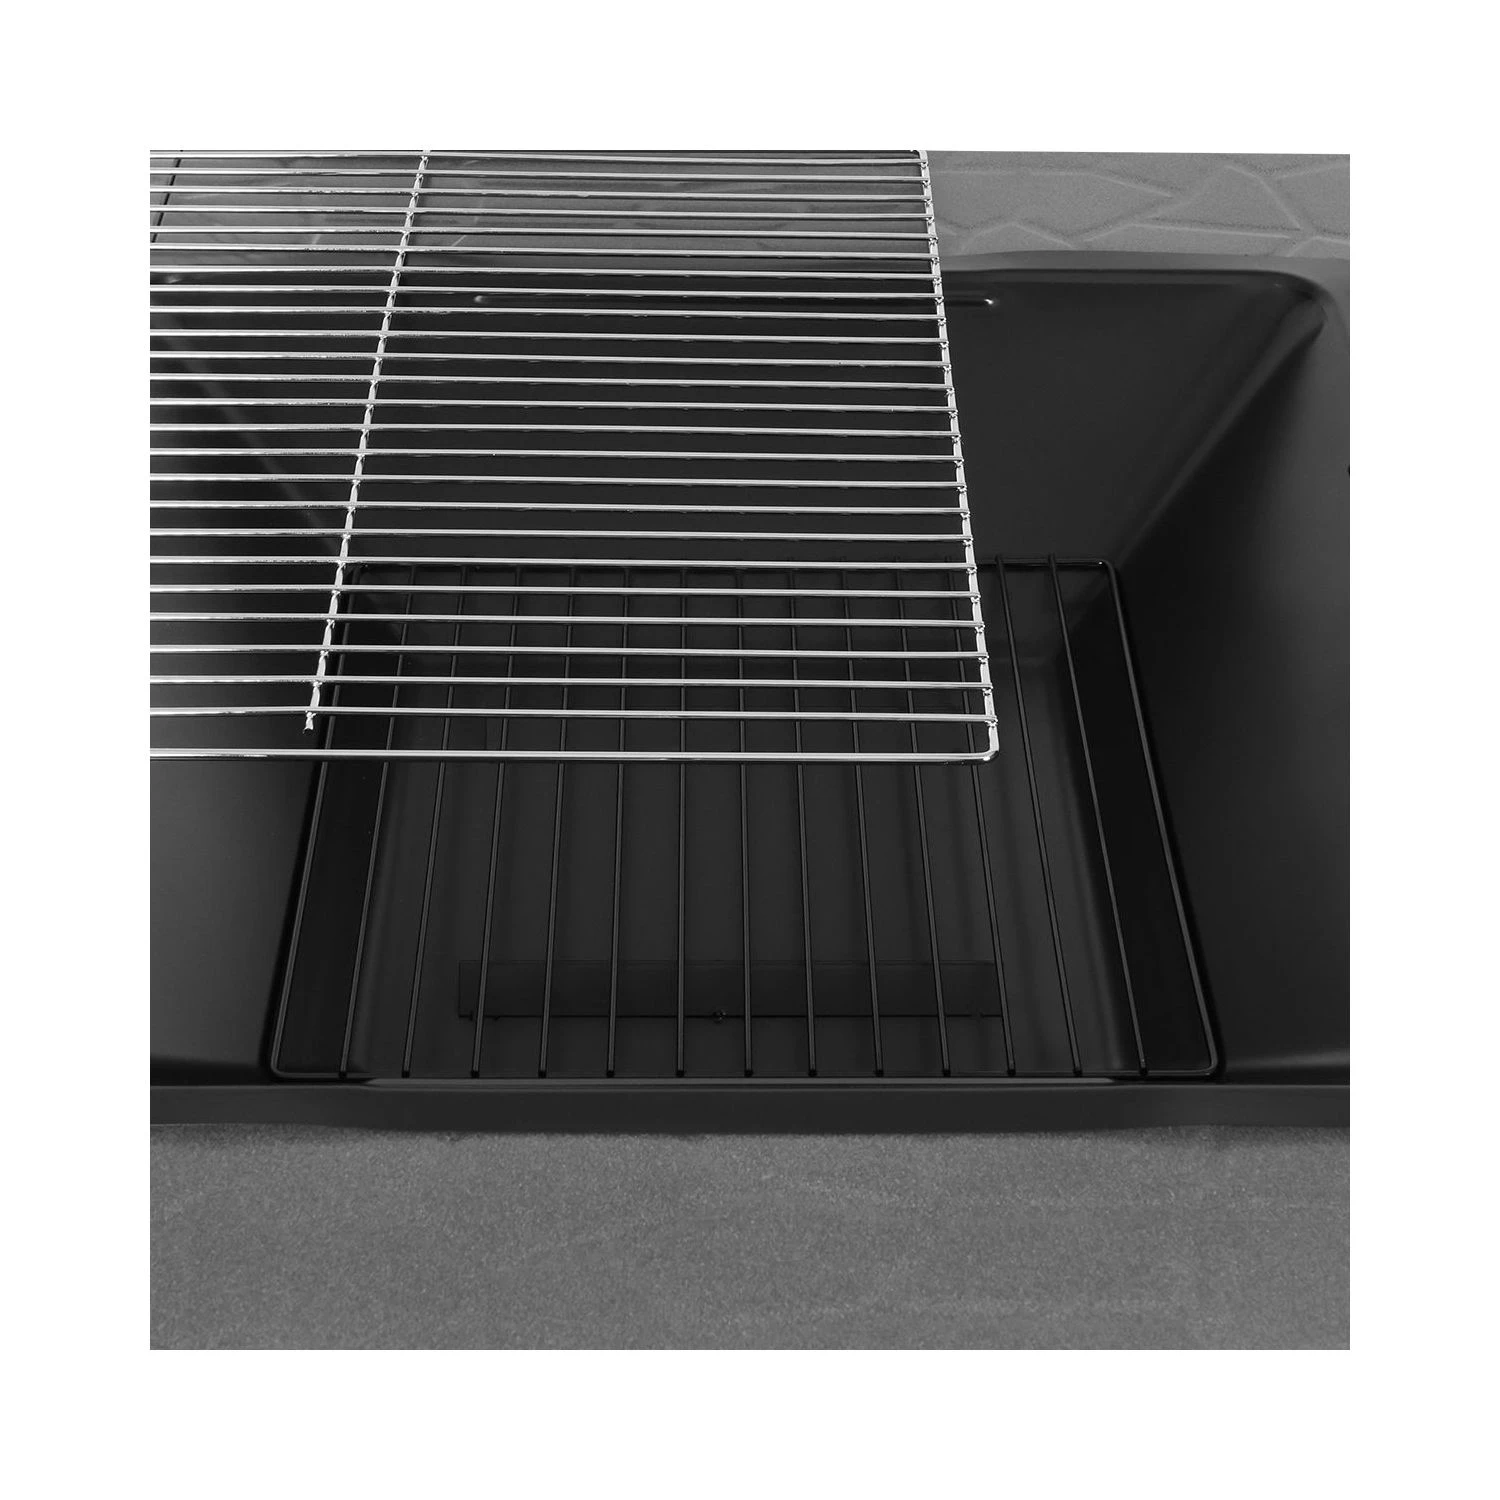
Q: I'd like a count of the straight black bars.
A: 13